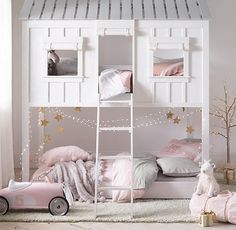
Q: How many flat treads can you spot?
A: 4